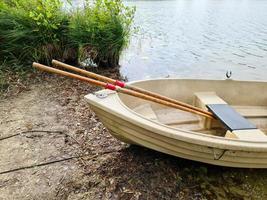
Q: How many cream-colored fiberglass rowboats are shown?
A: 1